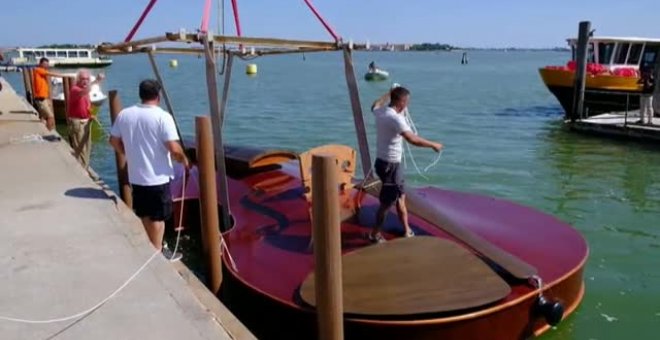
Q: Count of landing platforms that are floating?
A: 1